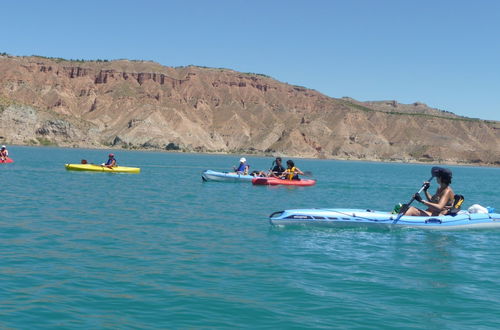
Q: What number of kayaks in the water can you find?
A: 5